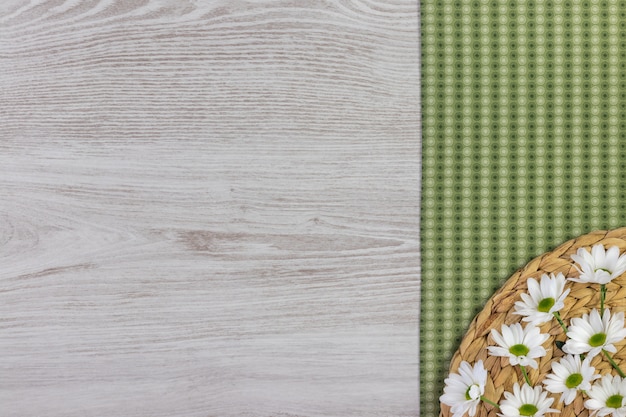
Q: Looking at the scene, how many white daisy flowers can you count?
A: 8